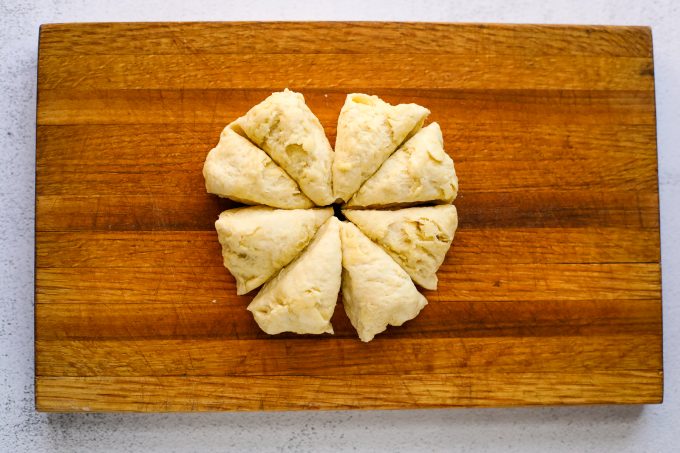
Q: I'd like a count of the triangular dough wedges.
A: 8